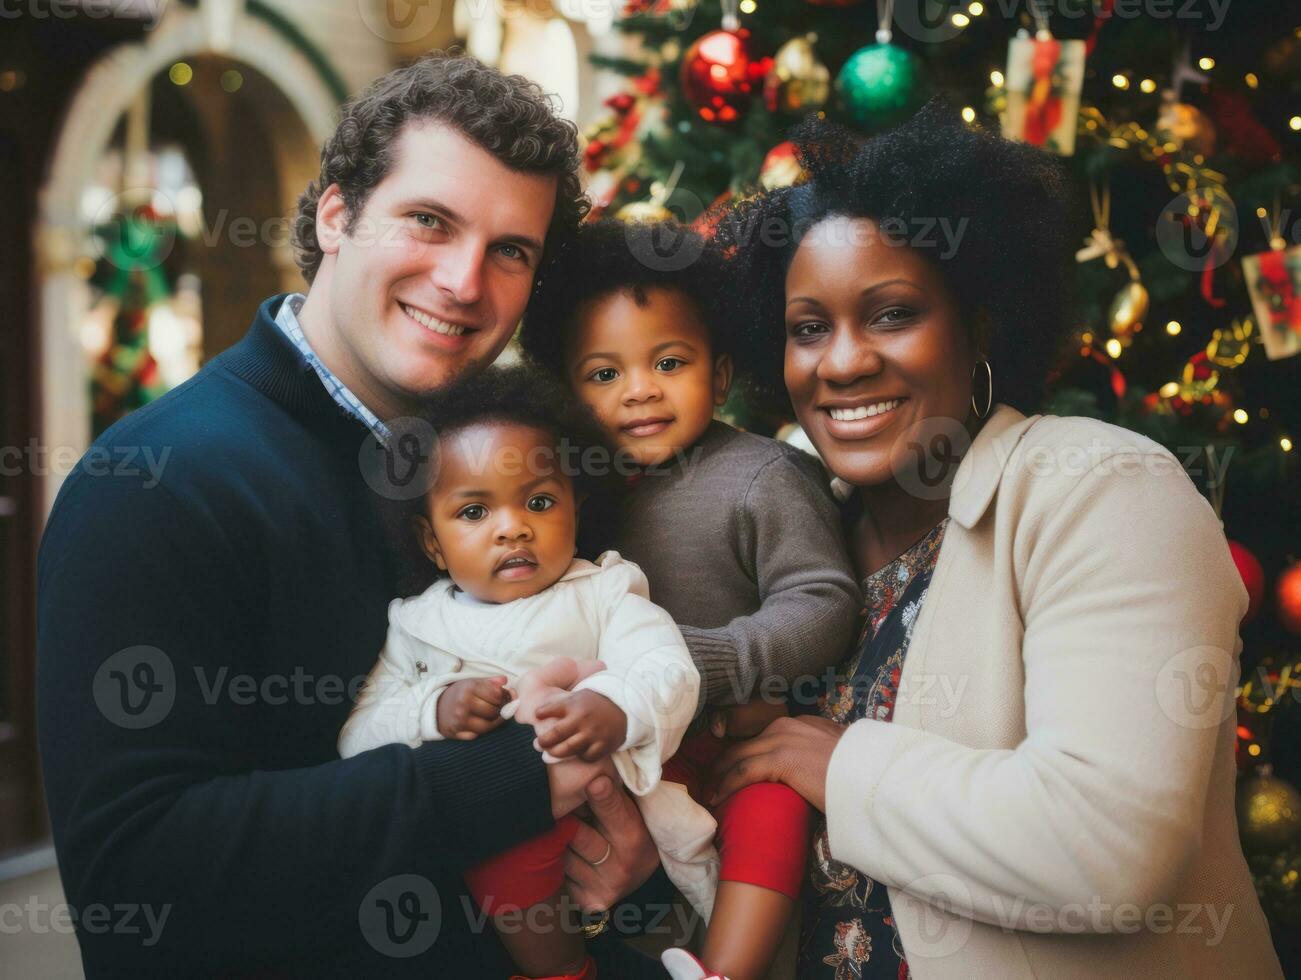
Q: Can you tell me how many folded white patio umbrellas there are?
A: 0